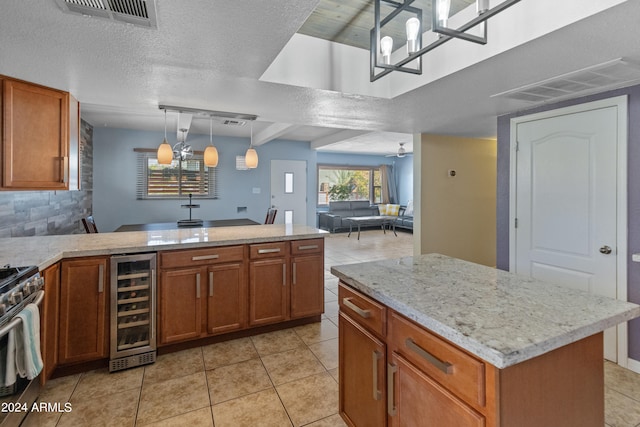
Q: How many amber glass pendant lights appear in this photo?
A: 3